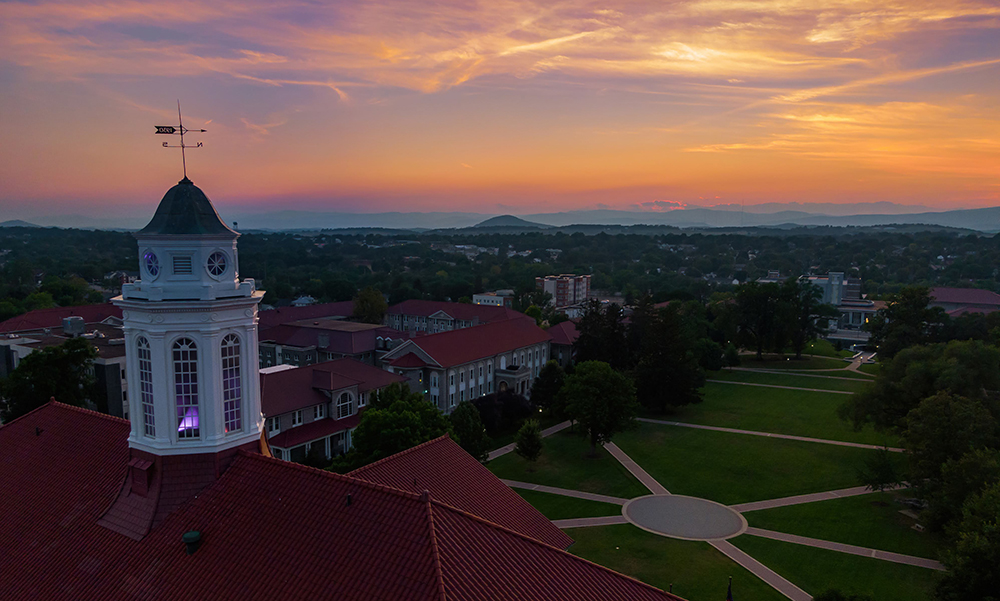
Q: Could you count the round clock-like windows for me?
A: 2